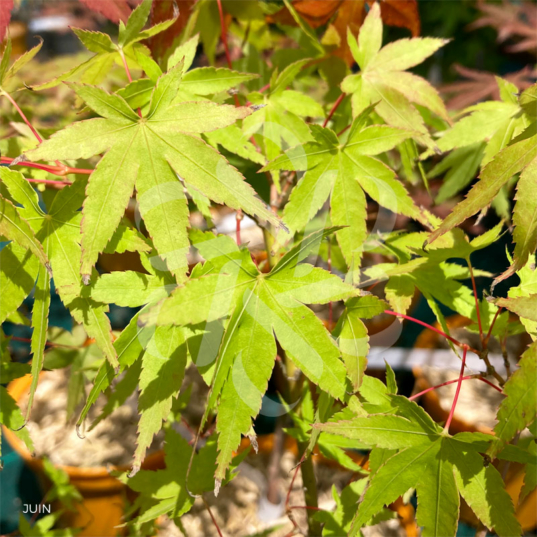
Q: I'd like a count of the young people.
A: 0